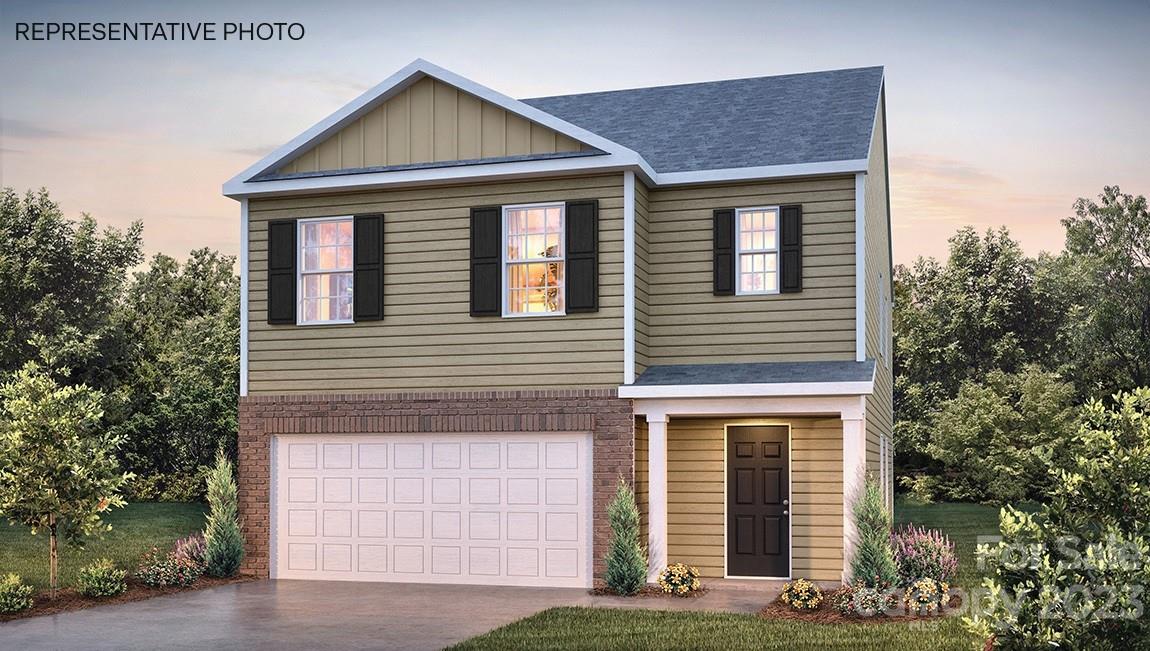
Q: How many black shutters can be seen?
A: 6